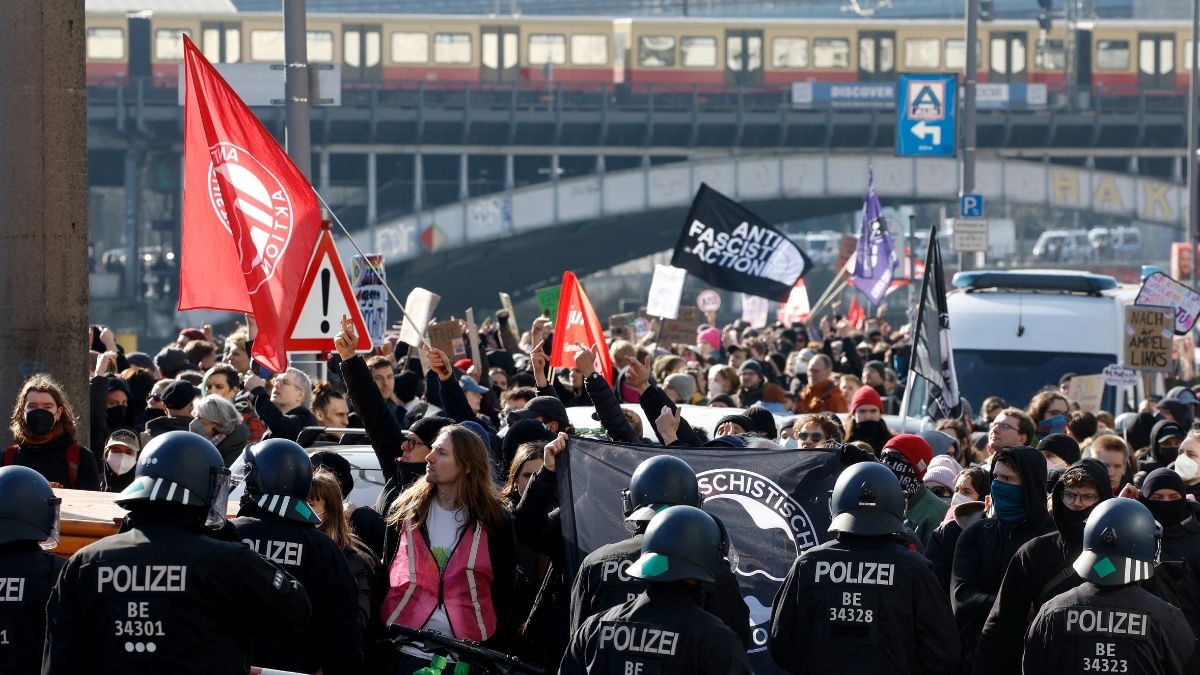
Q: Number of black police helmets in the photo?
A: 7